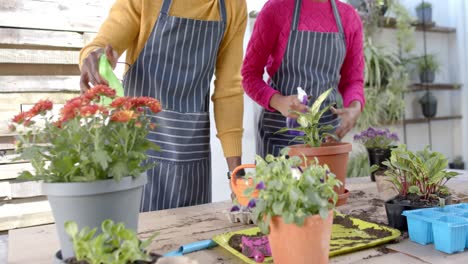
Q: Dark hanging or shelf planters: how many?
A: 3